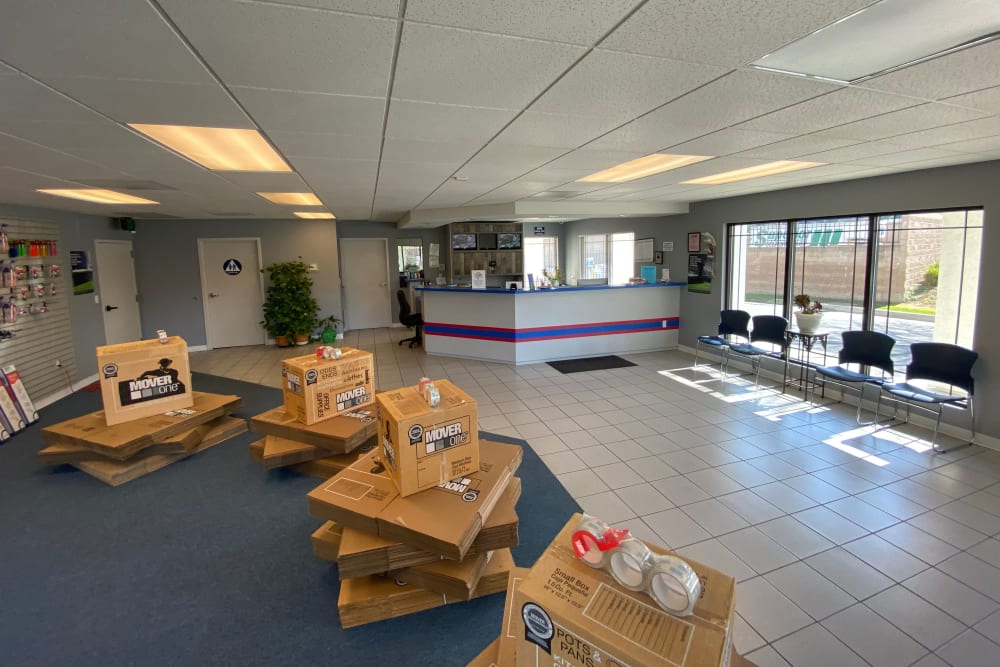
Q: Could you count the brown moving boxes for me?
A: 4